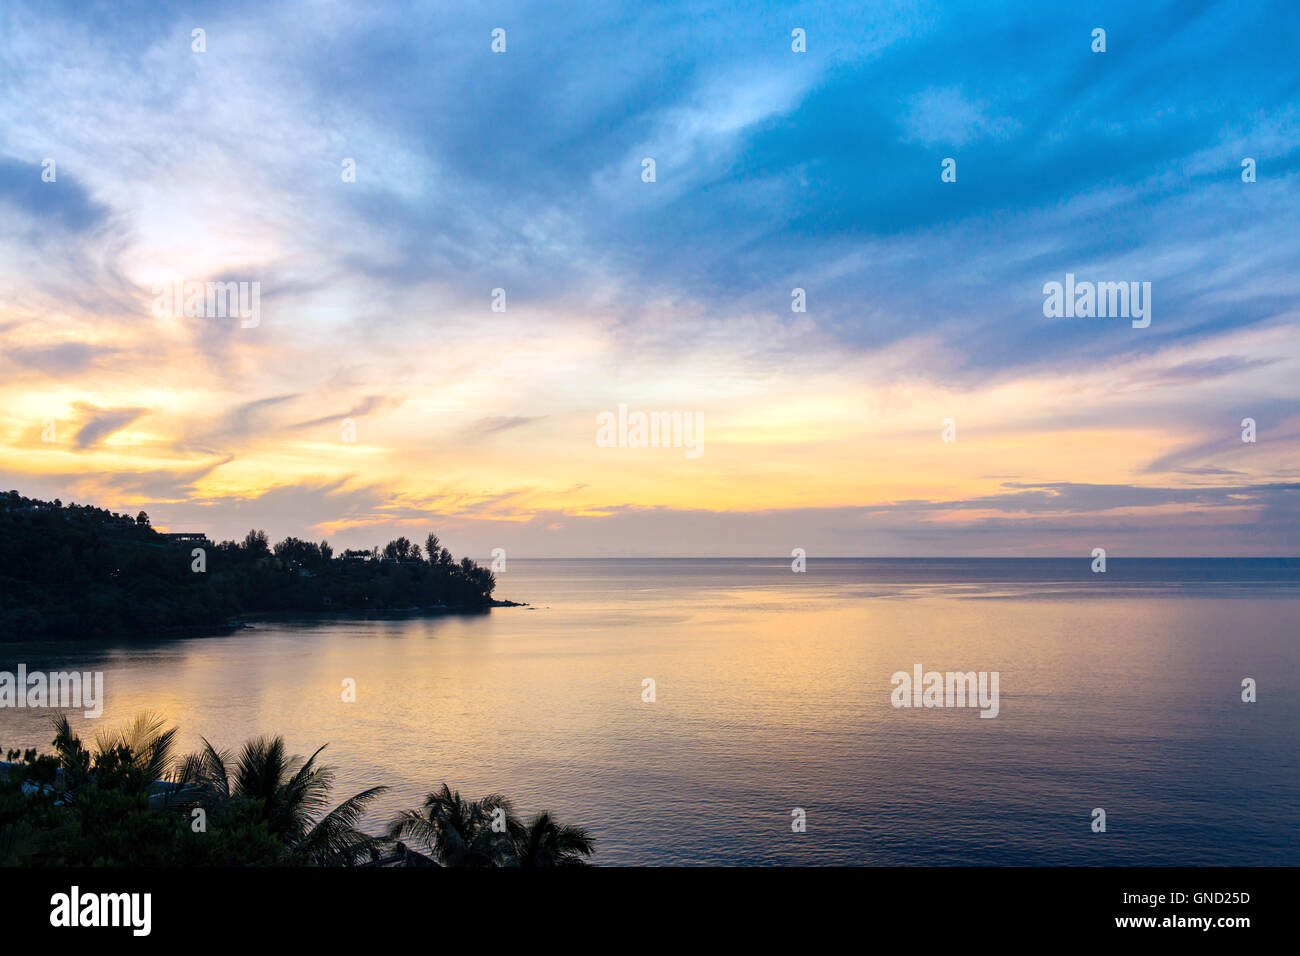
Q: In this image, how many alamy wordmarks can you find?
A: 6